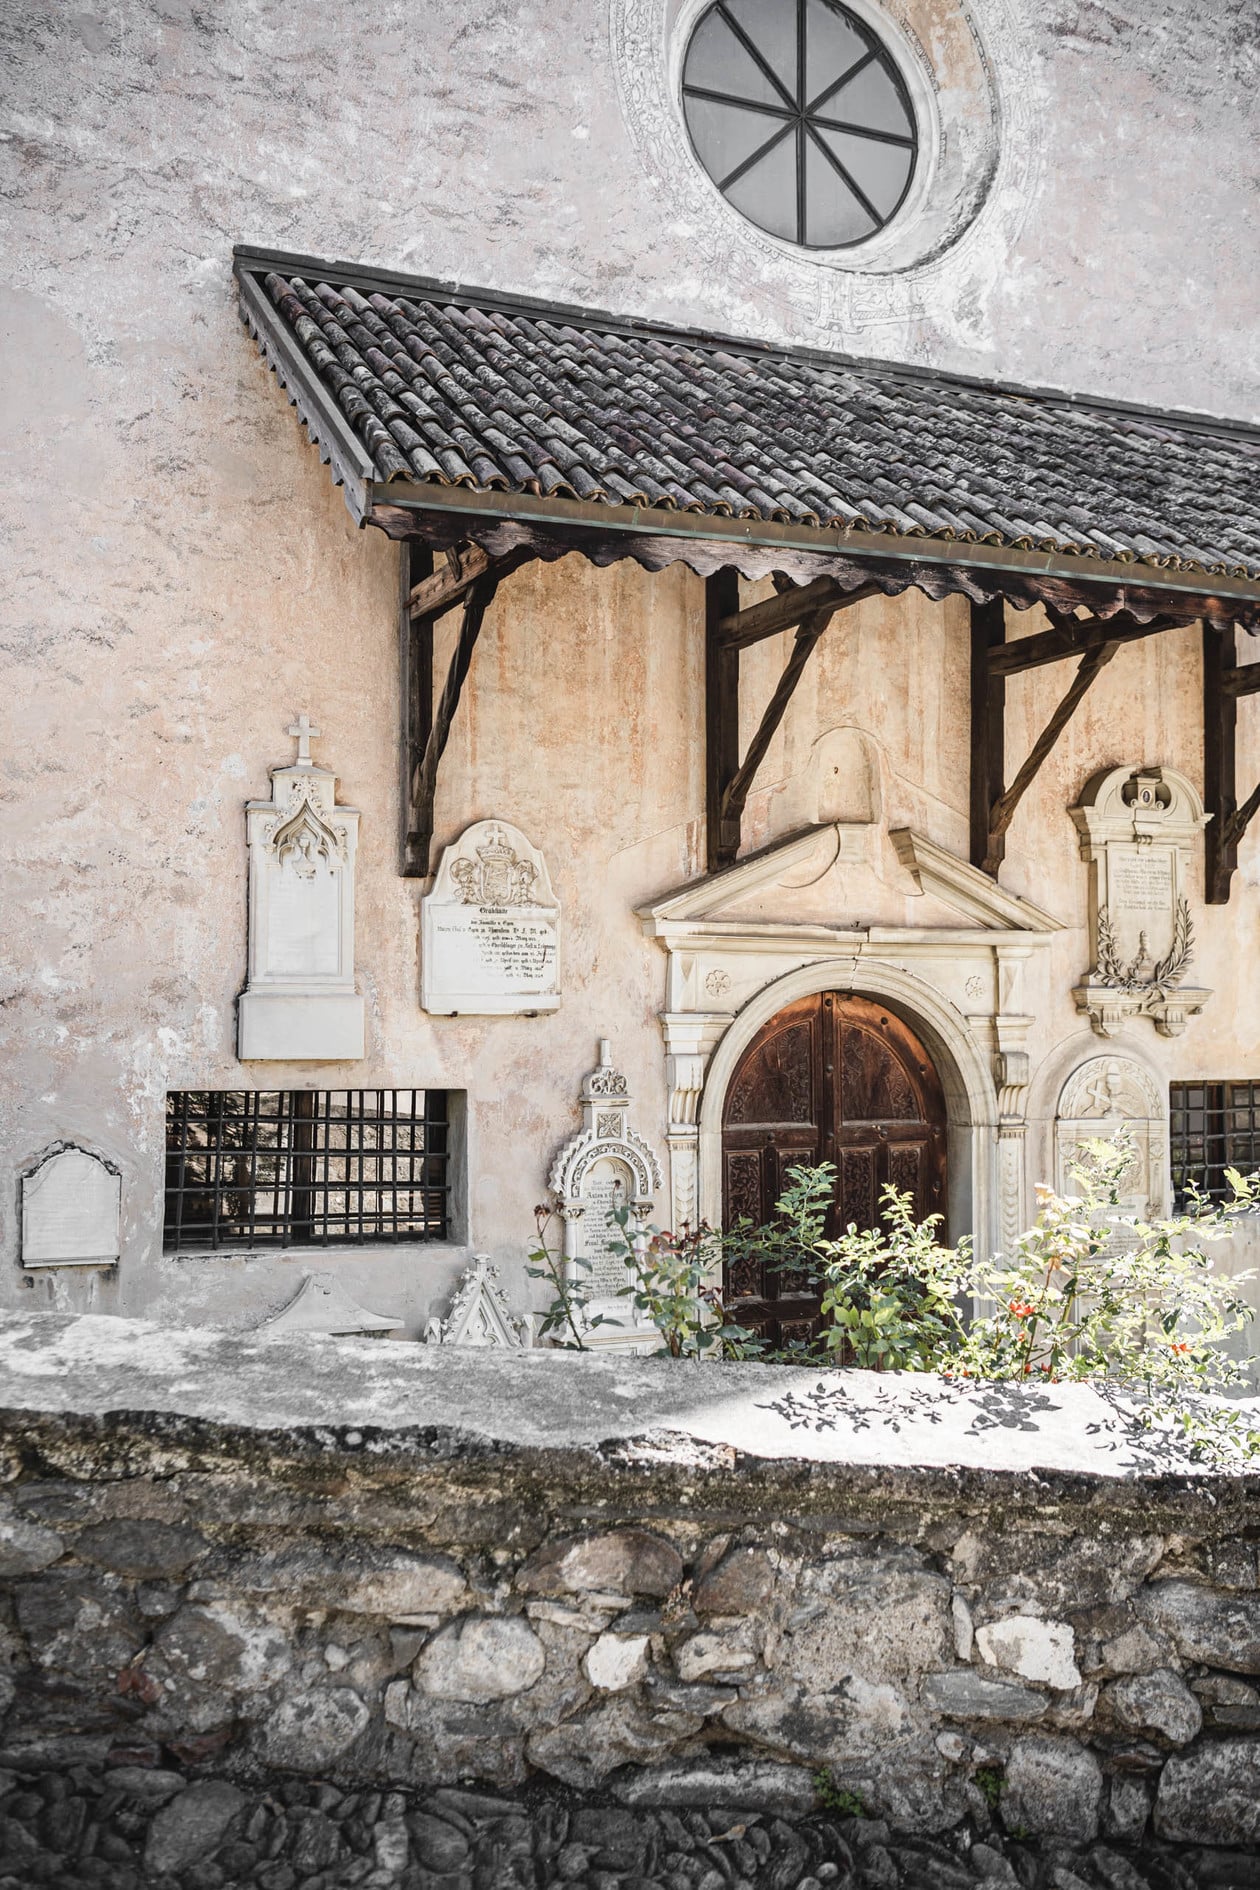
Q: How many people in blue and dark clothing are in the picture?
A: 0